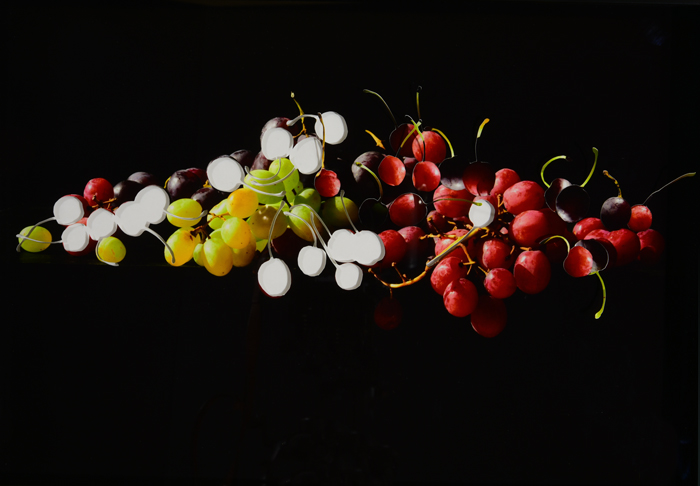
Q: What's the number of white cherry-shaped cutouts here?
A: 15